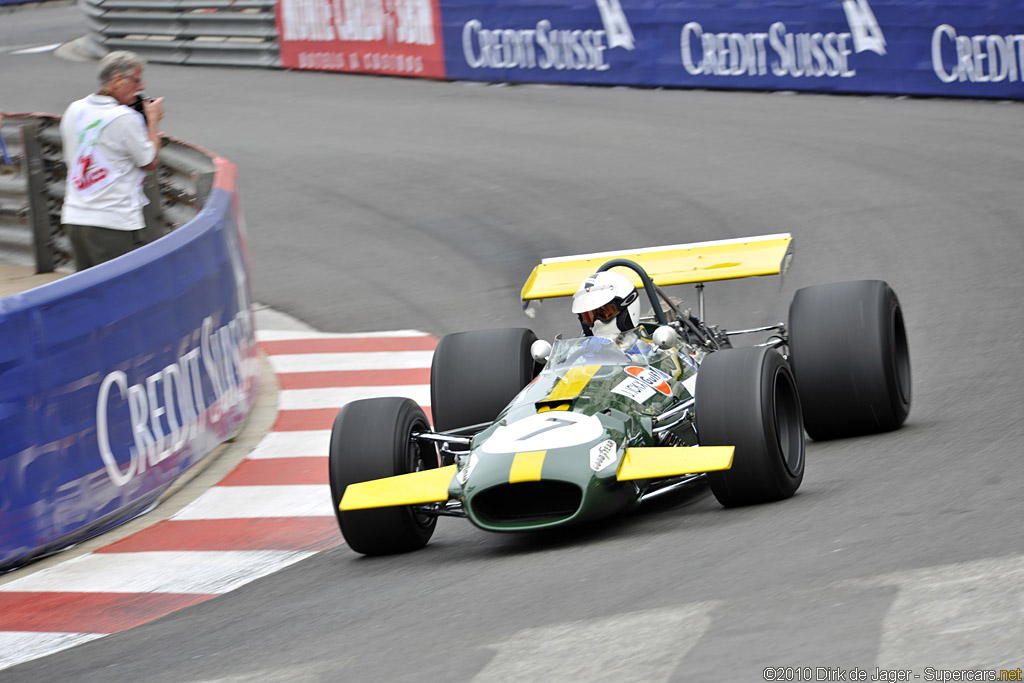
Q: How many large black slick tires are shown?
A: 4